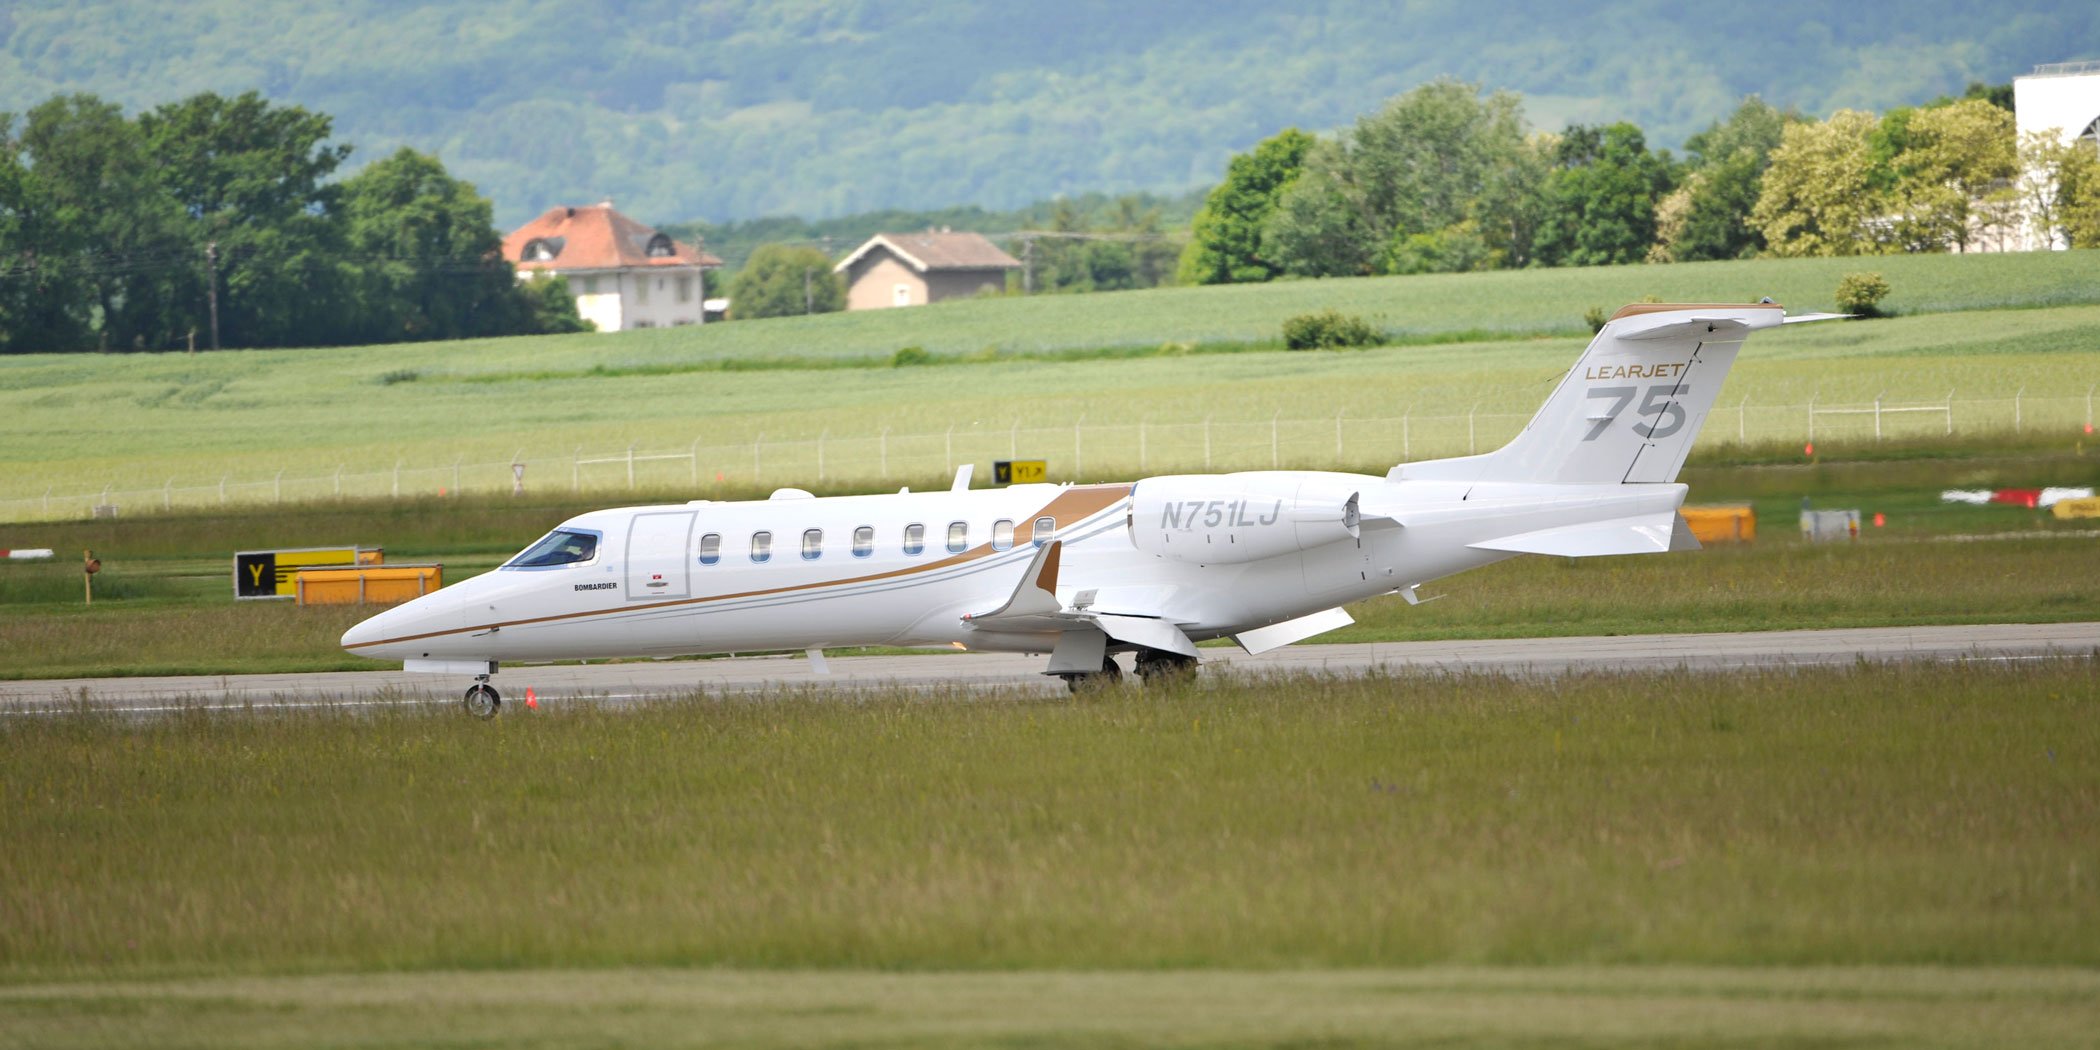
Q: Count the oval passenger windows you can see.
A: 8